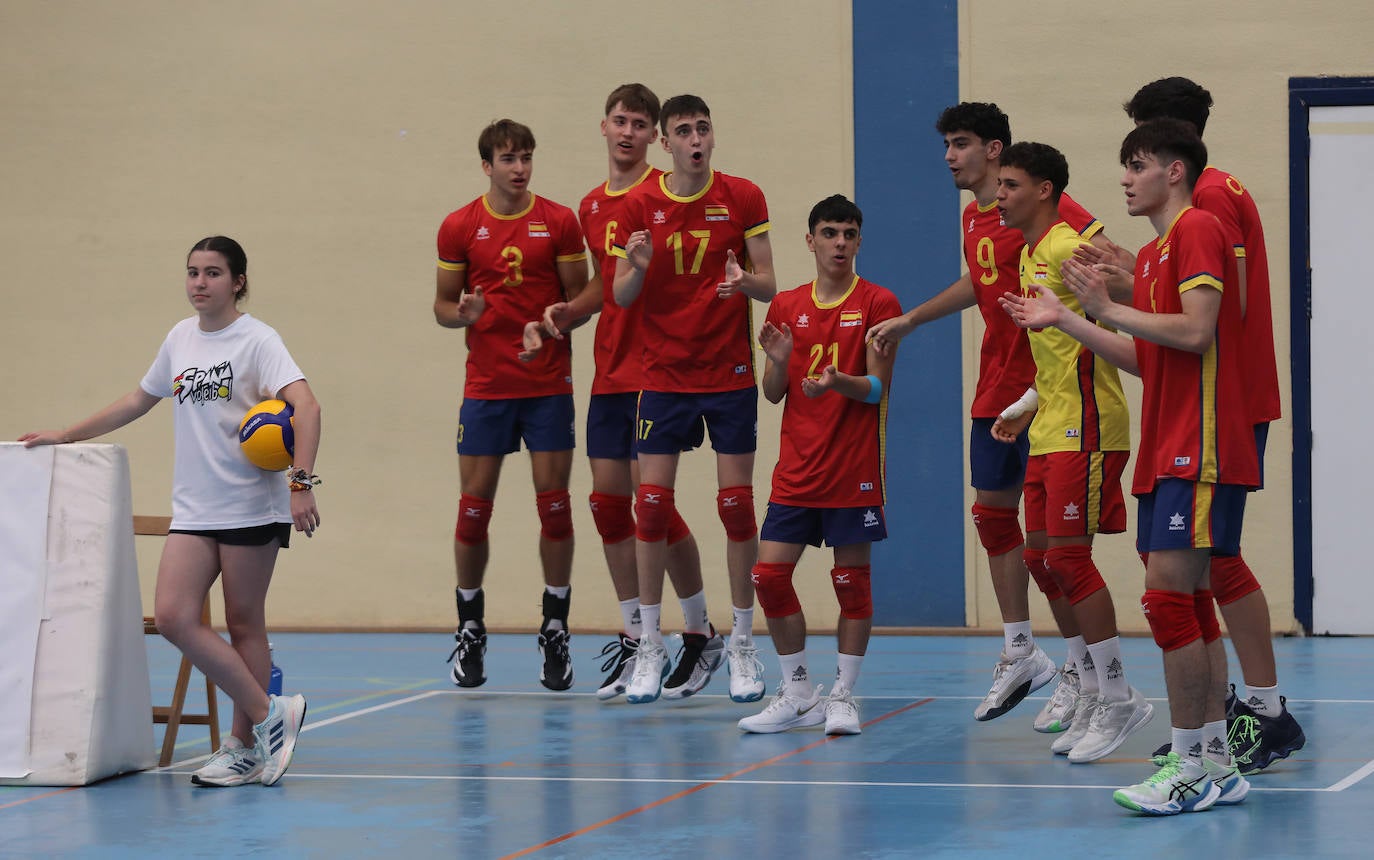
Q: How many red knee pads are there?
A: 15